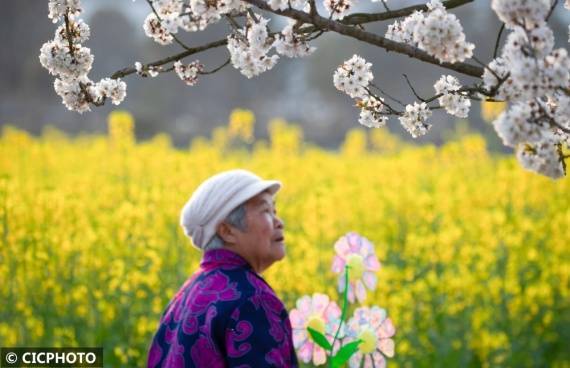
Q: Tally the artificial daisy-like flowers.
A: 3